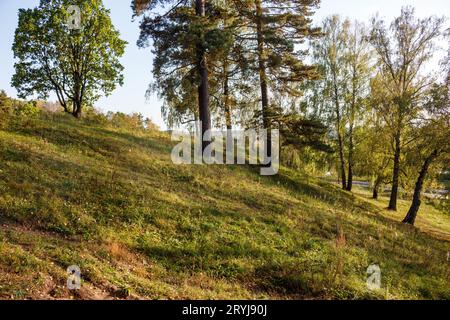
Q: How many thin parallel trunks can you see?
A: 2